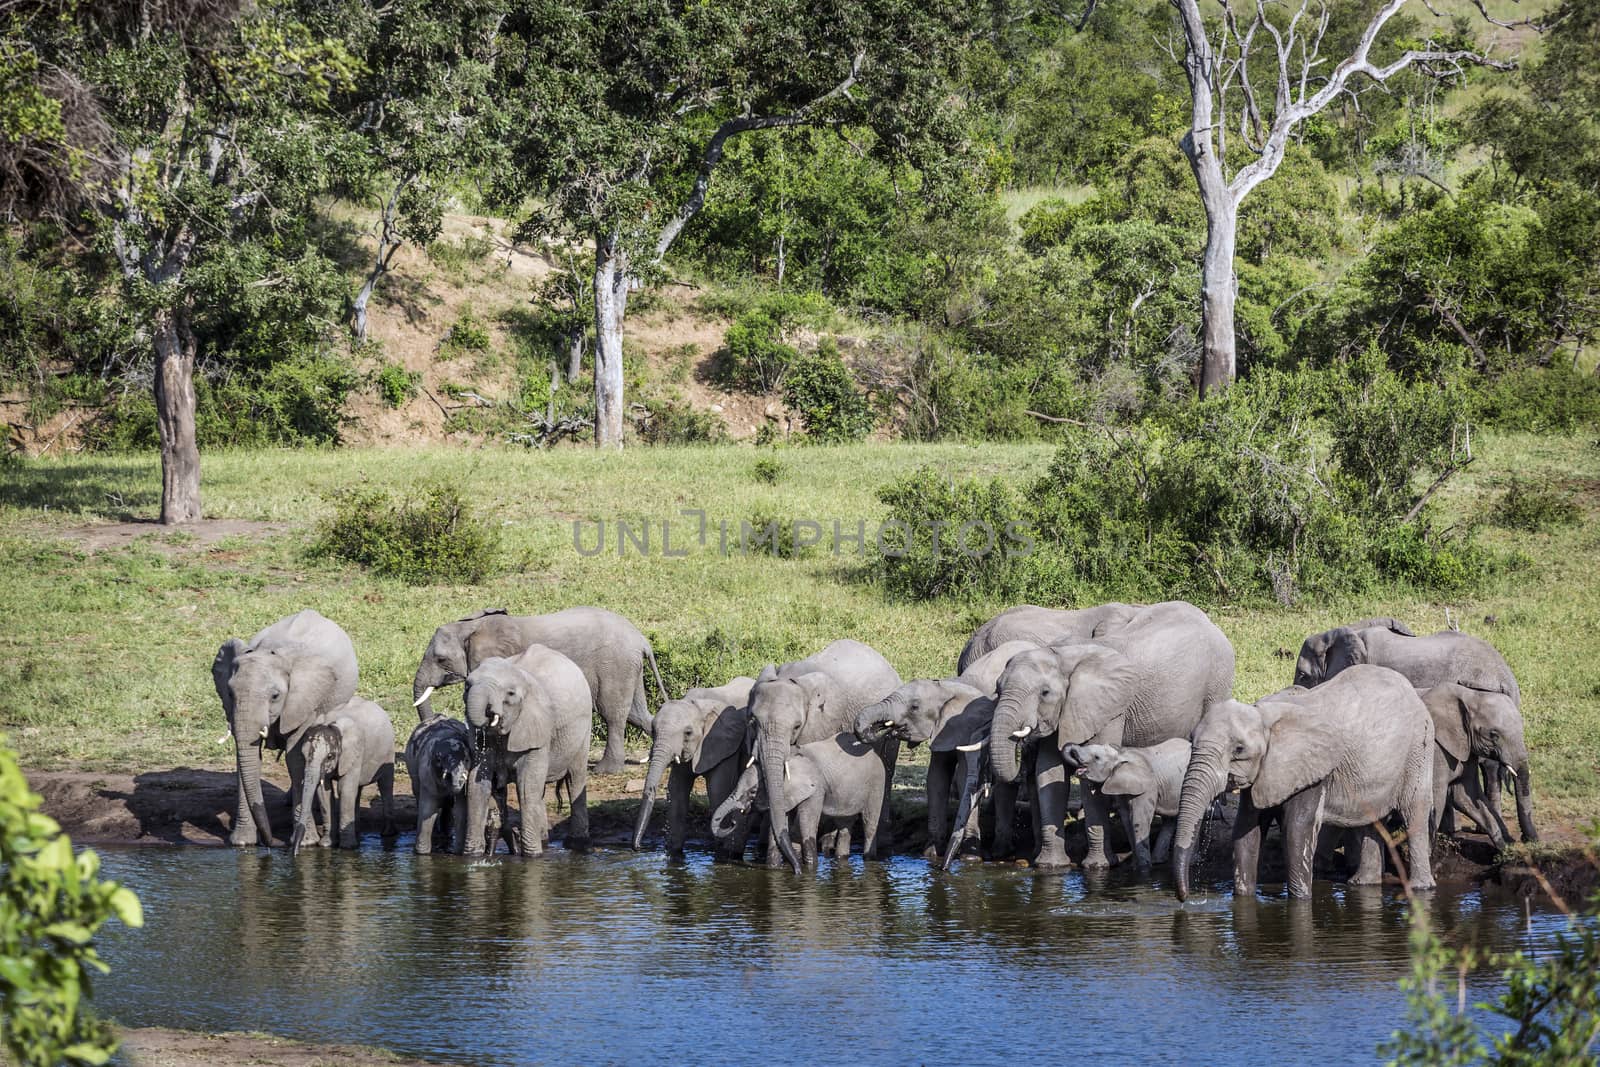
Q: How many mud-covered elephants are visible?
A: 2